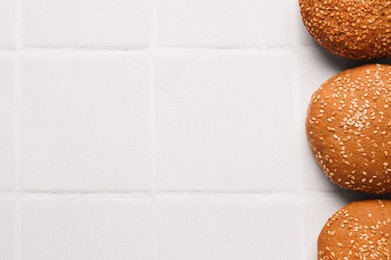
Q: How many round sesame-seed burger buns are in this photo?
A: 3